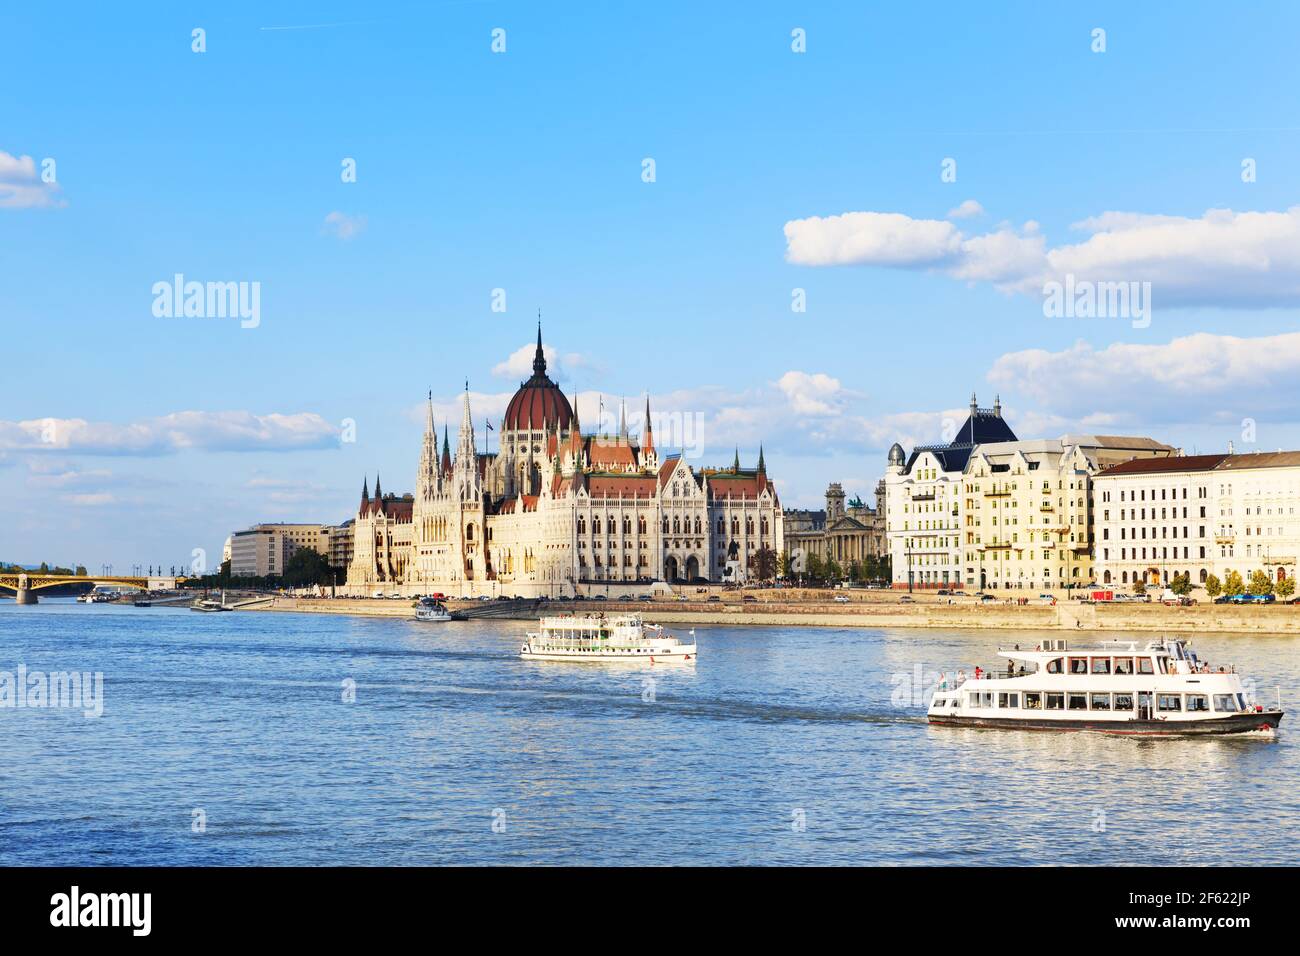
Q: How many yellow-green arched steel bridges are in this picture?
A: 1